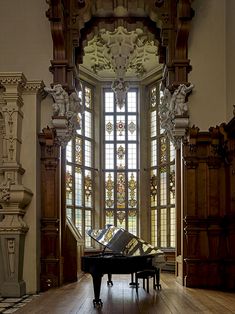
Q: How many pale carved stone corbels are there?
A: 2